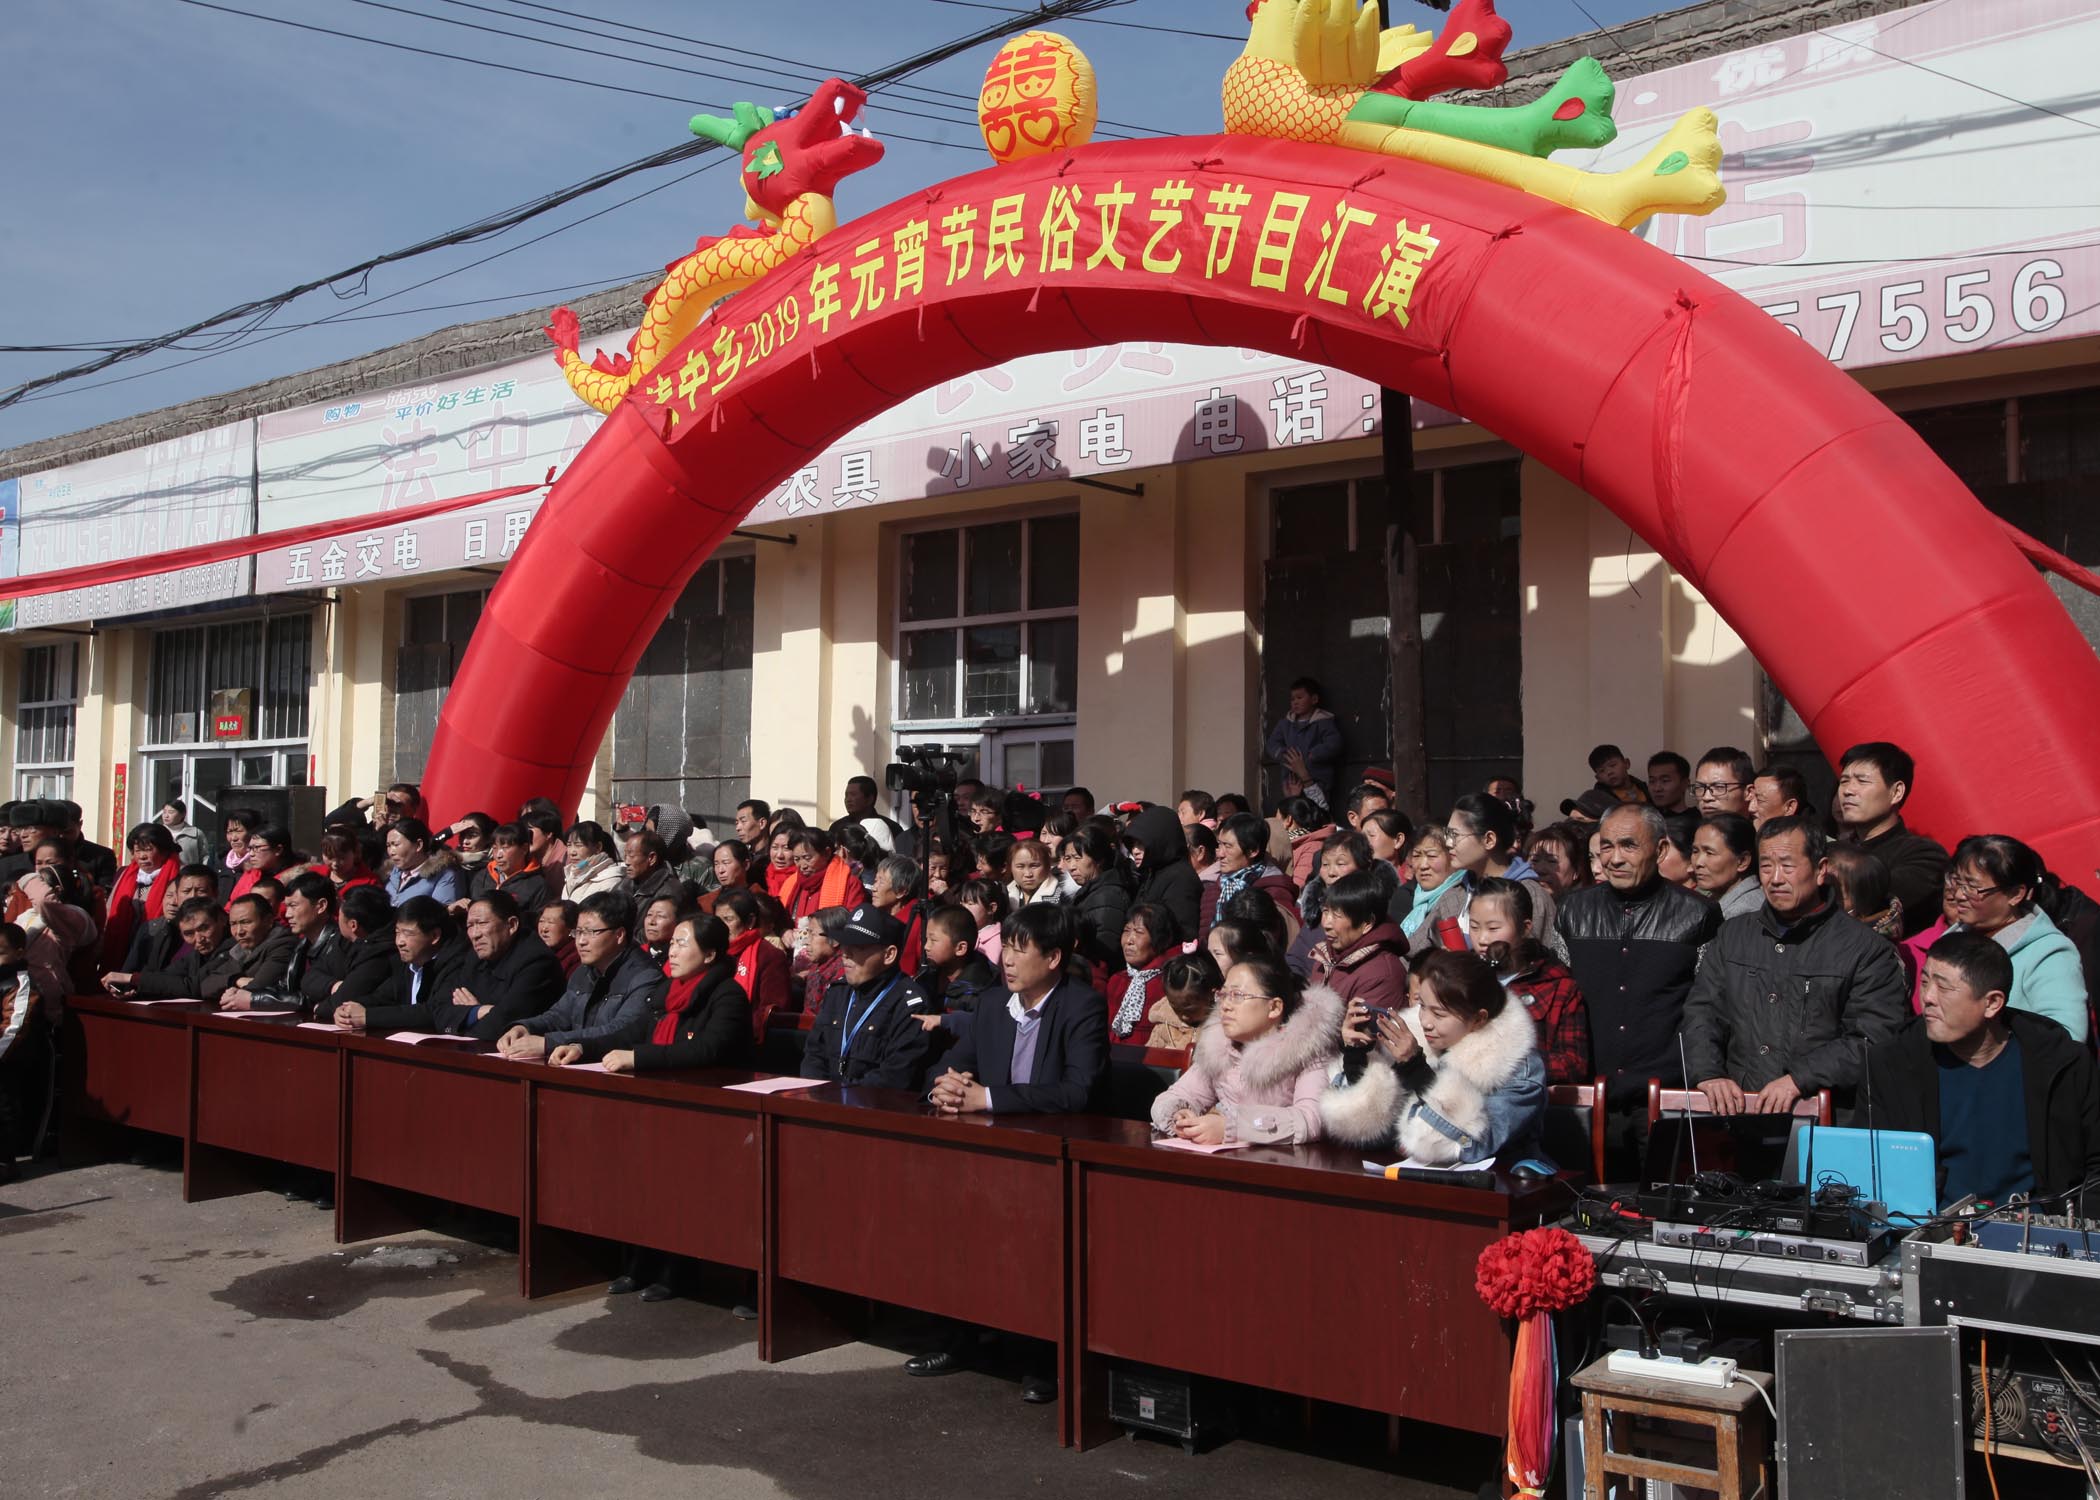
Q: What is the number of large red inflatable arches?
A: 1